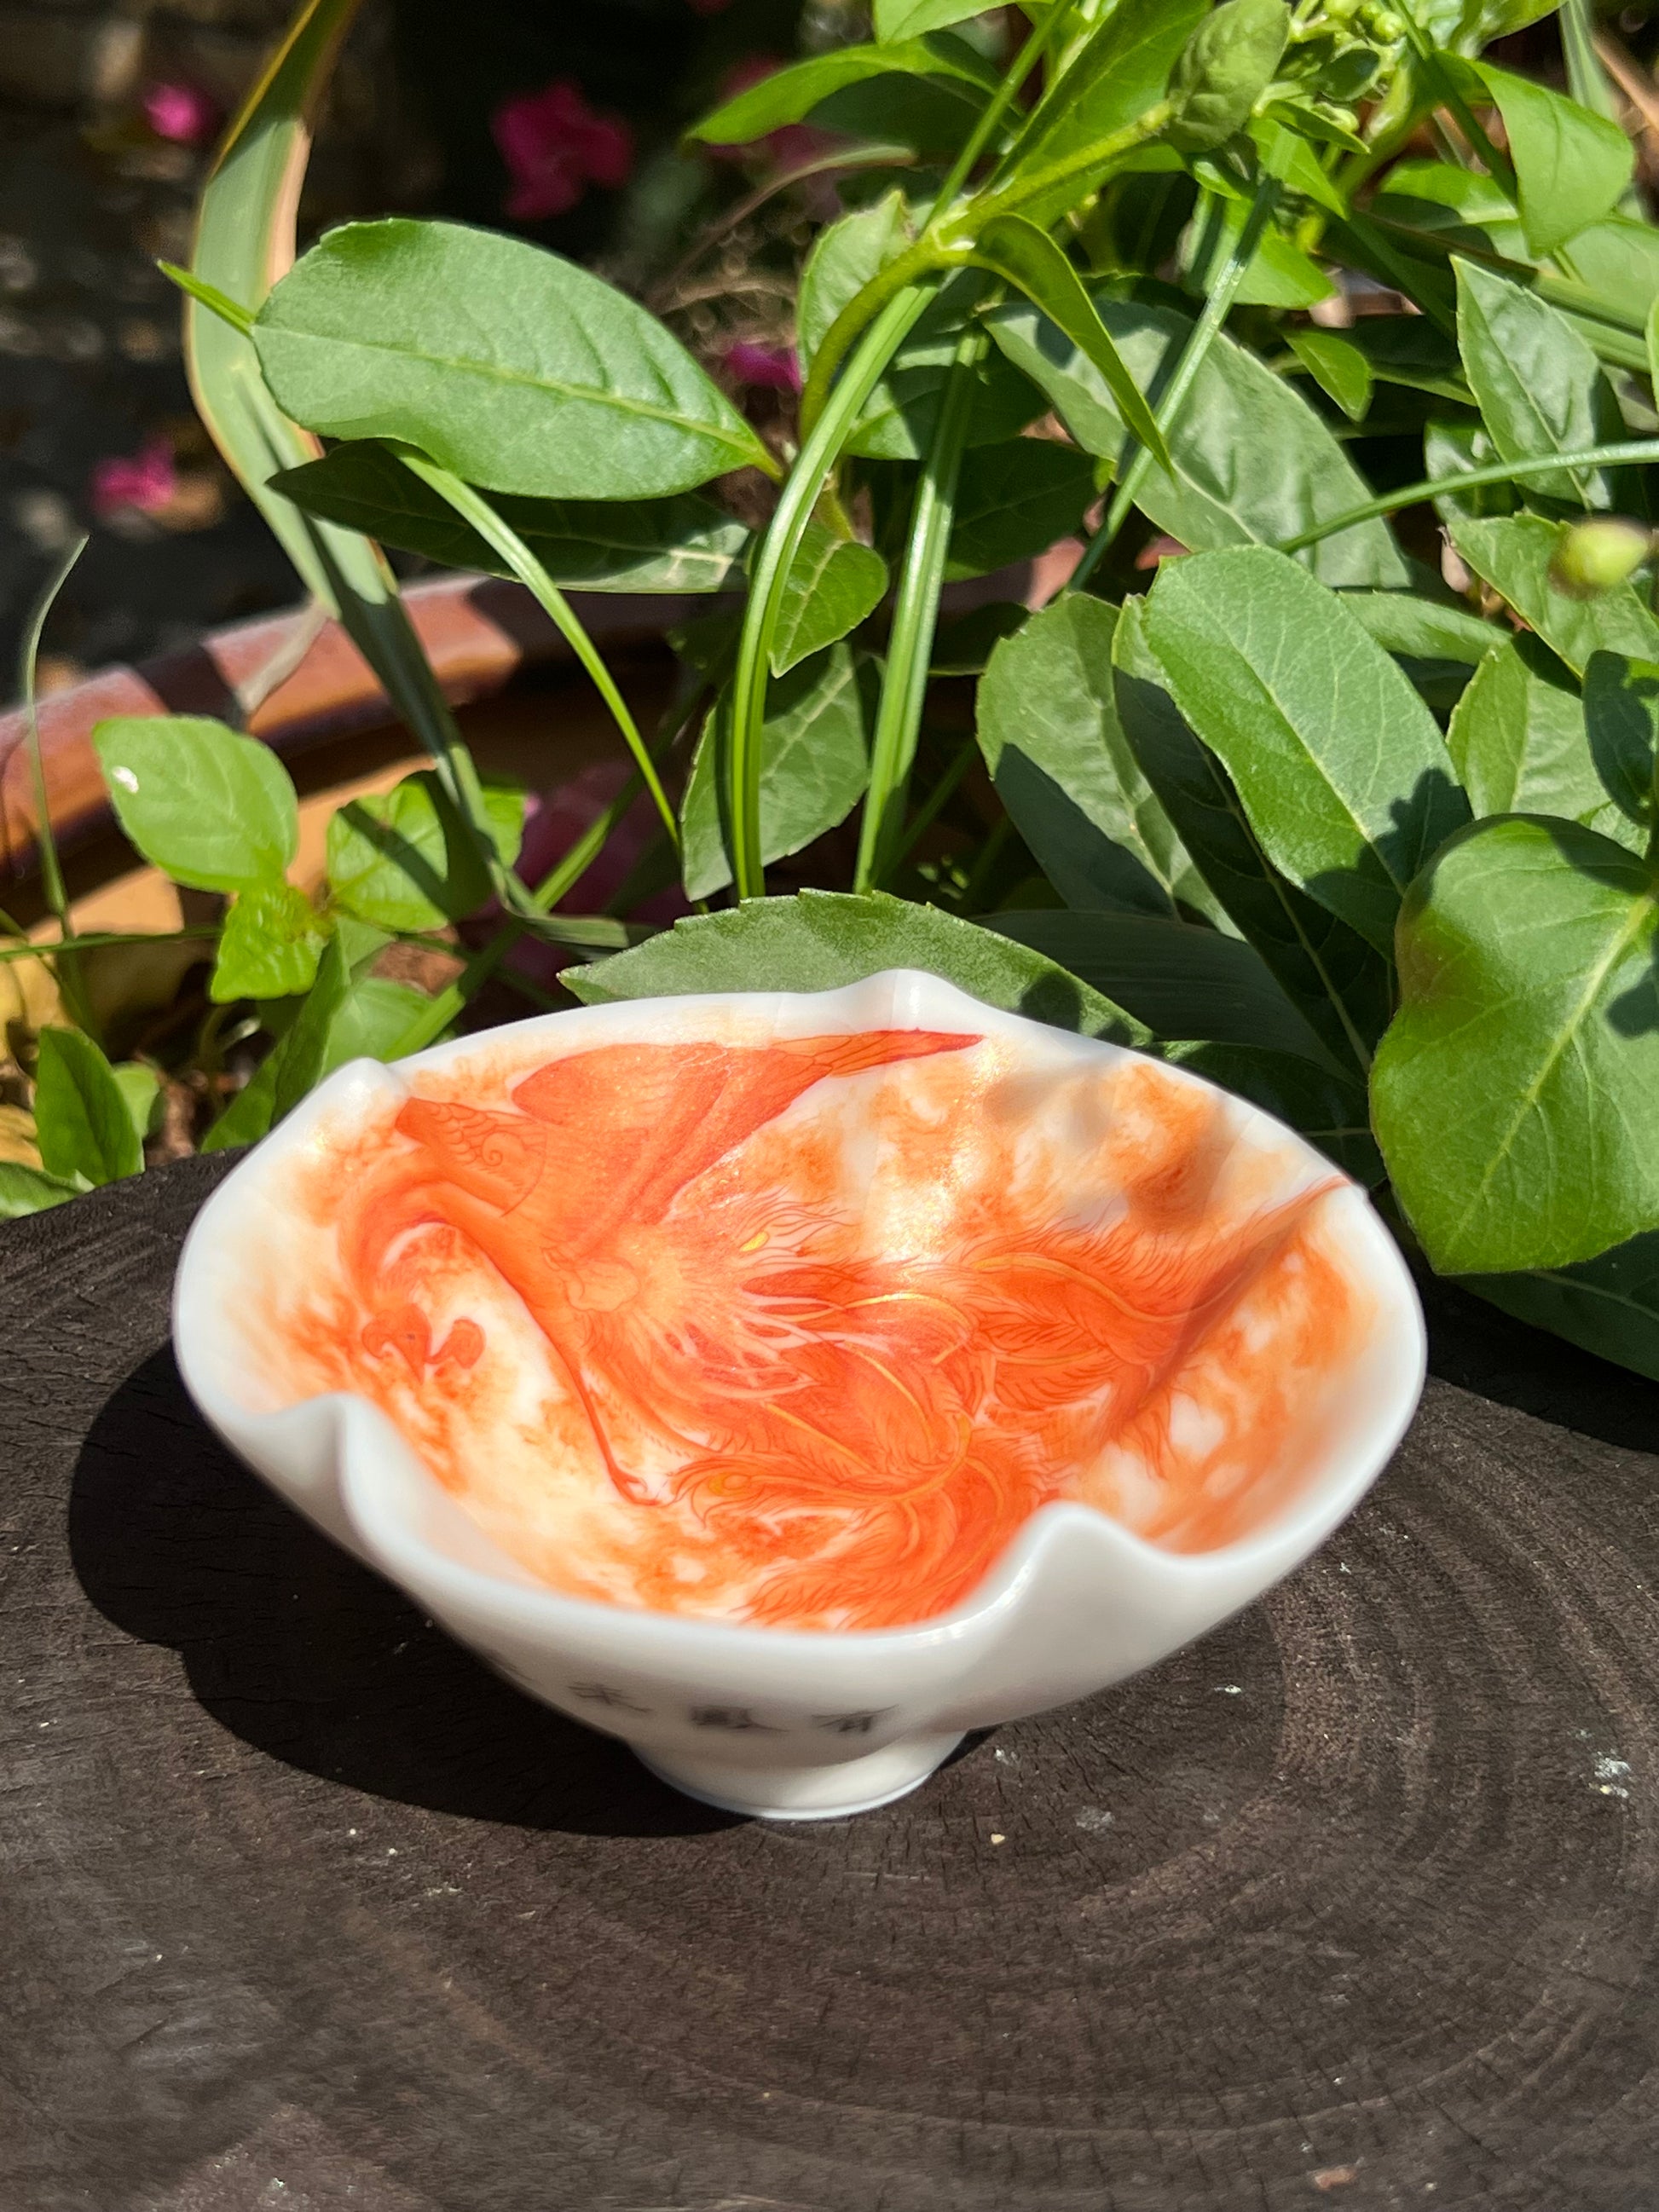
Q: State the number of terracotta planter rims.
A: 1